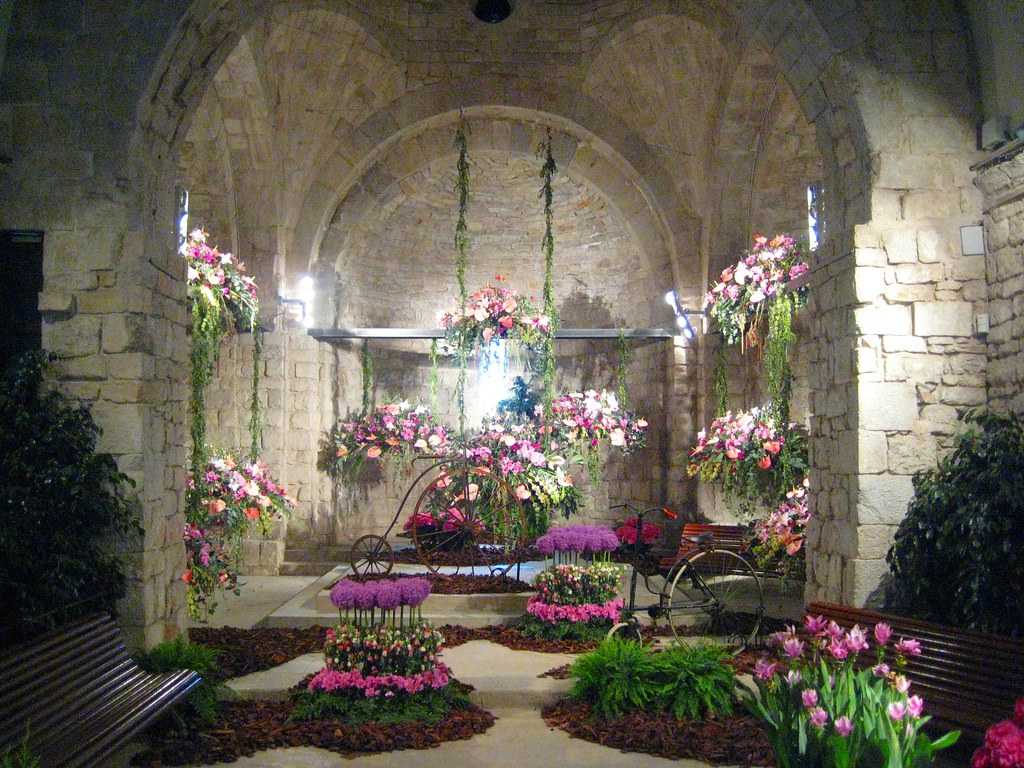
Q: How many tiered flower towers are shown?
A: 2